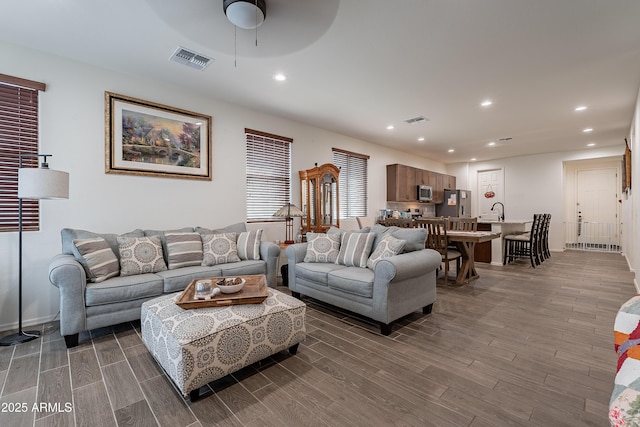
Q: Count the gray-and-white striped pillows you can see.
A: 4